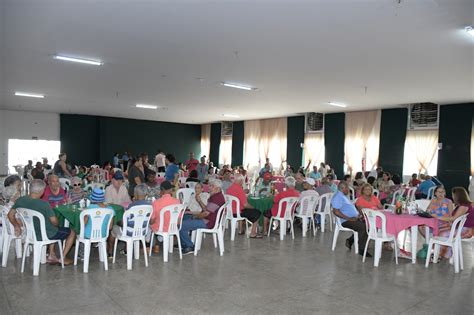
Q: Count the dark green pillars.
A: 6